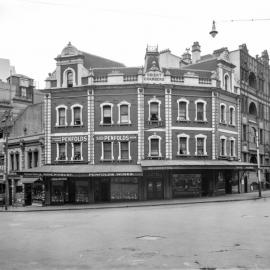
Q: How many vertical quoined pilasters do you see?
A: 6